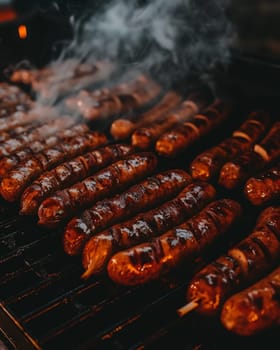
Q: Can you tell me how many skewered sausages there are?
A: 1